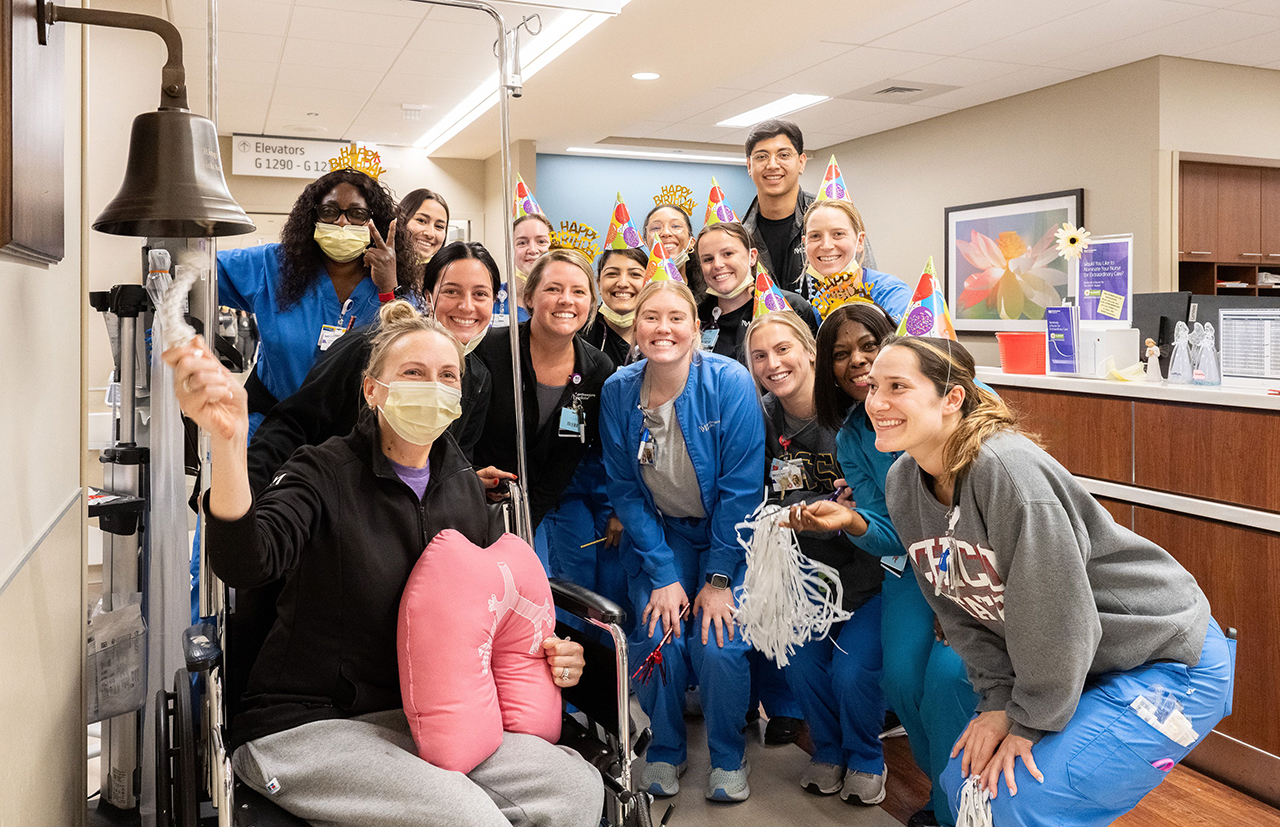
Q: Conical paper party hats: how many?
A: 7